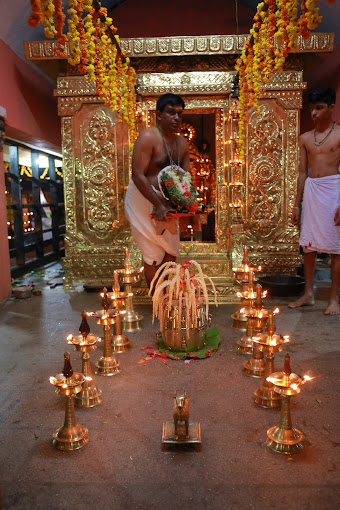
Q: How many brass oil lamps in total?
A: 10